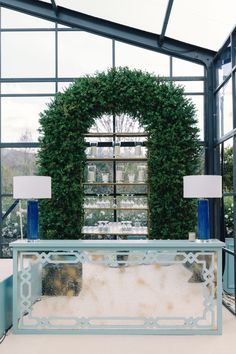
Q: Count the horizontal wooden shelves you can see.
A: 5